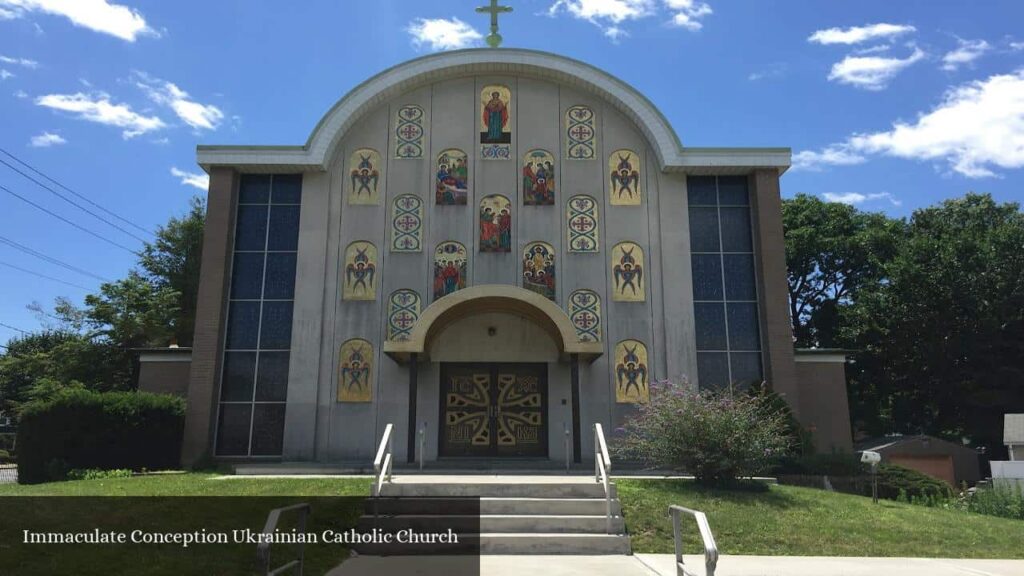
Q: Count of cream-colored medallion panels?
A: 6